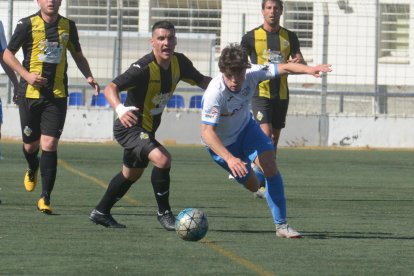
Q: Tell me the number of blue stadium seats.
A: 5